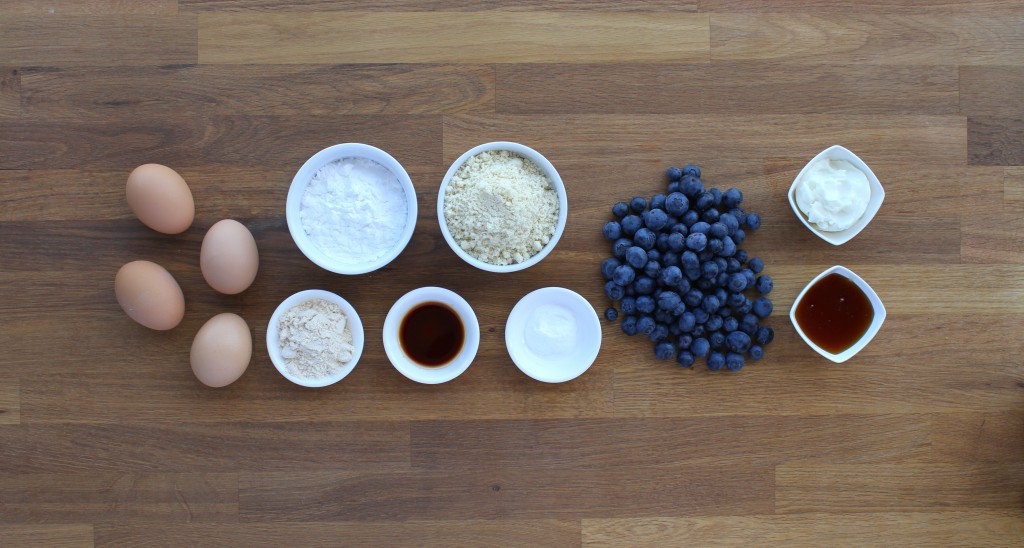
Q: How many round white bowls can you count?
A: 5